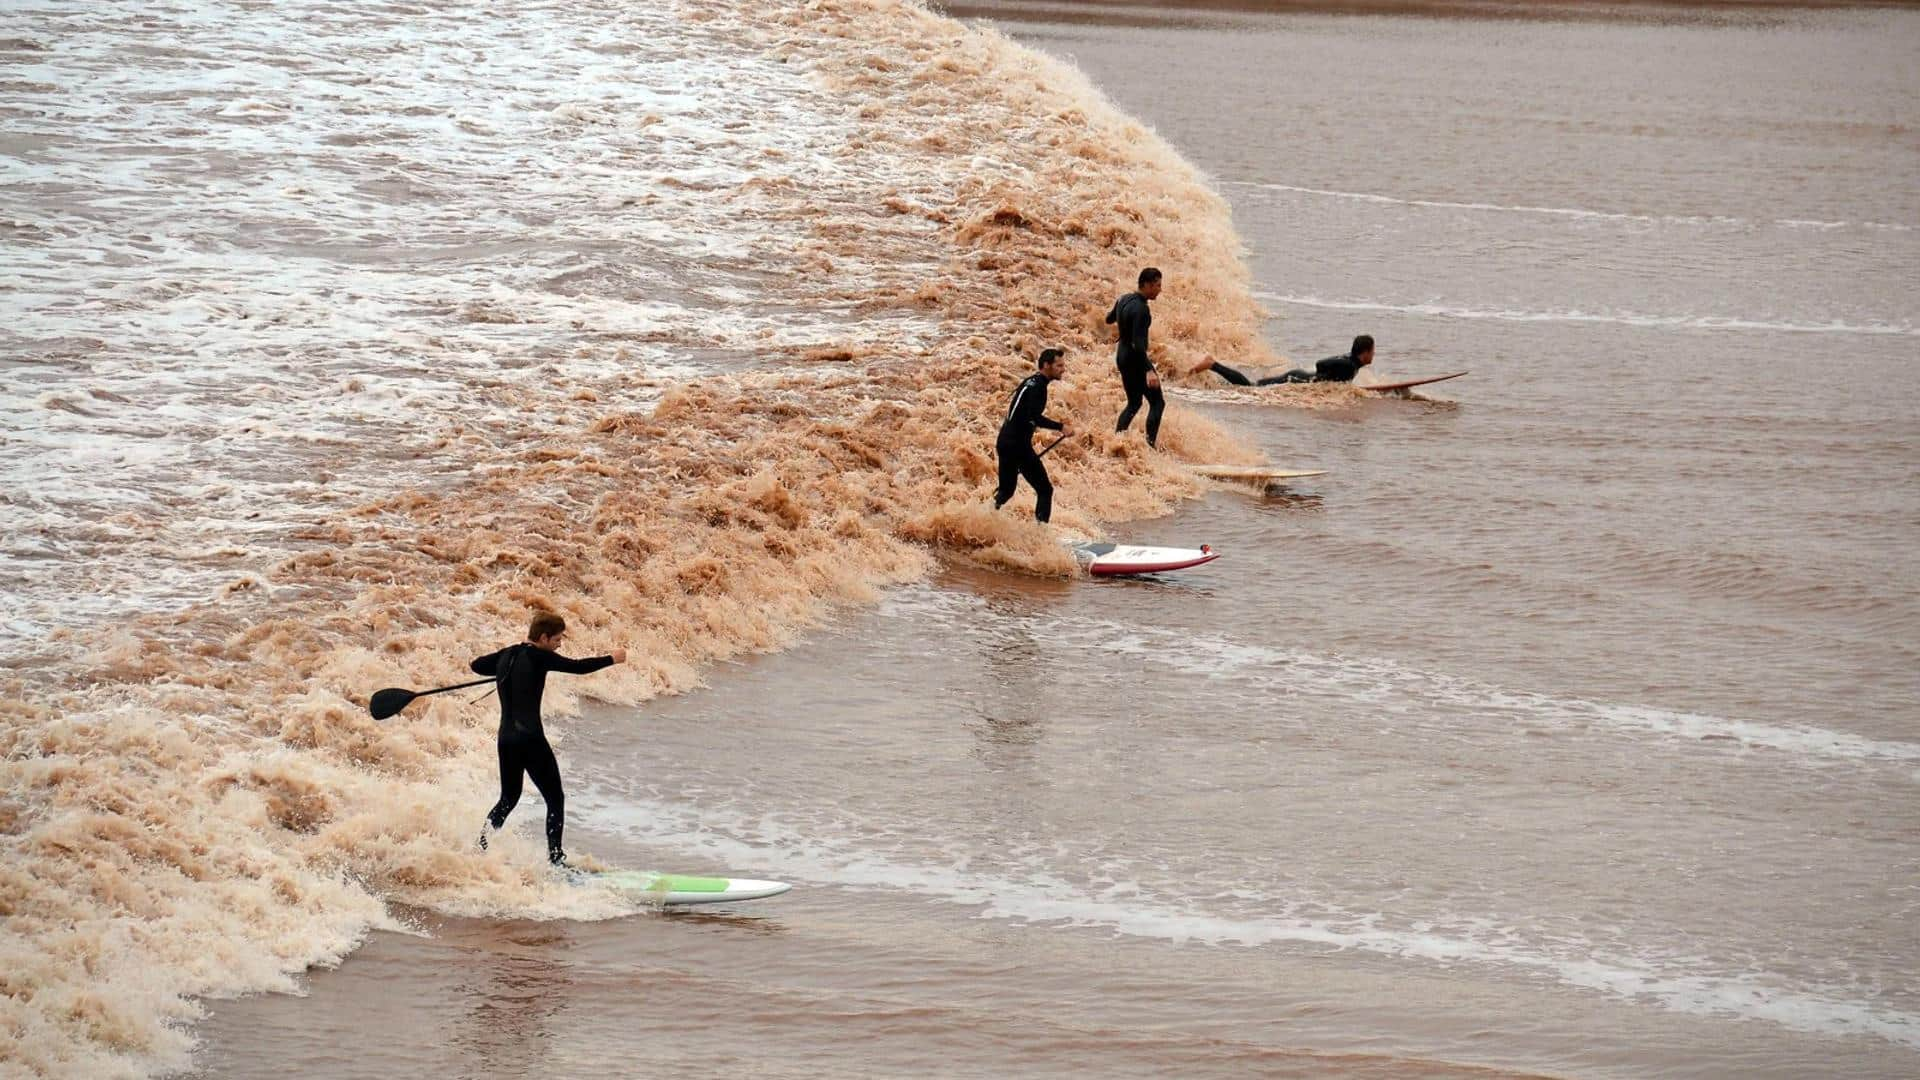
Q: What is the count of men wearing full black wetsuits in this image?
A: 4